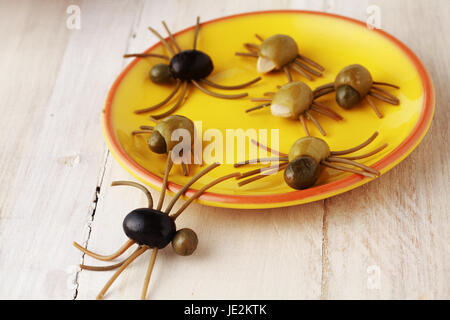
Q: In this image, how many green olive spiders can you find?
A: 5